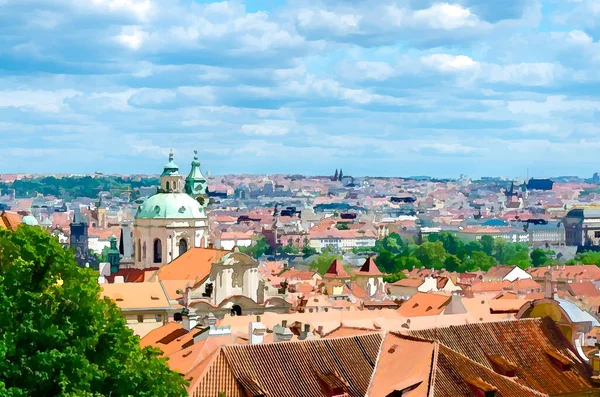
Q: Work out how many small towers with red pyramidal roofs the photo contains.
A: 2